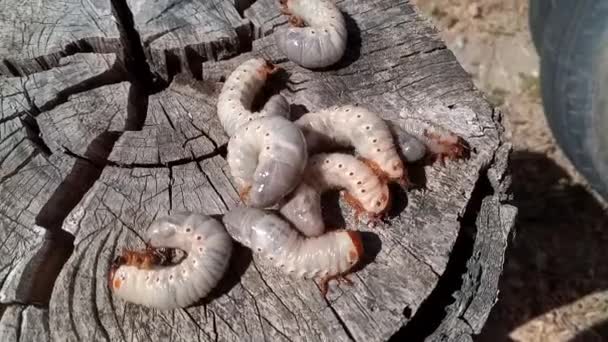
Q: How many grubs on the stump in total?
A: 8